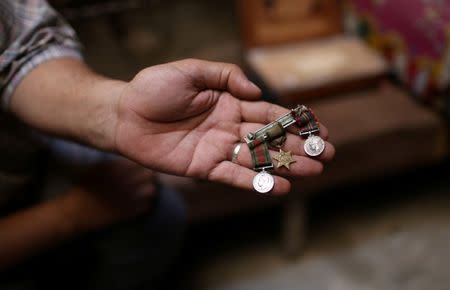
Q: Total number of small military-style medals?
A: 3